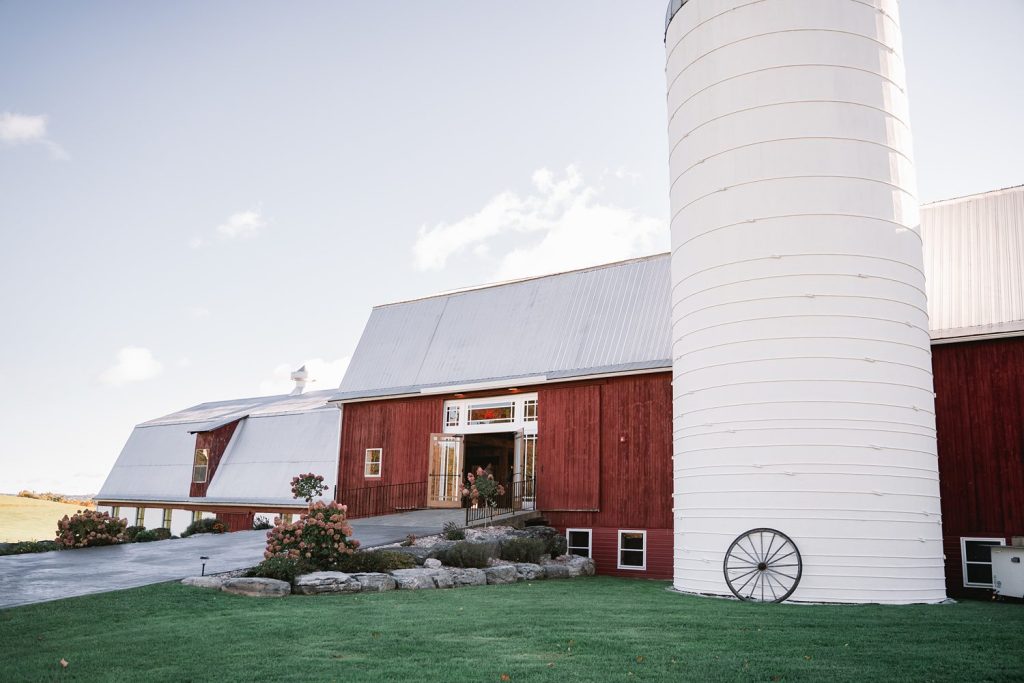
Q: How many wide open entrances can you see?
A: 1